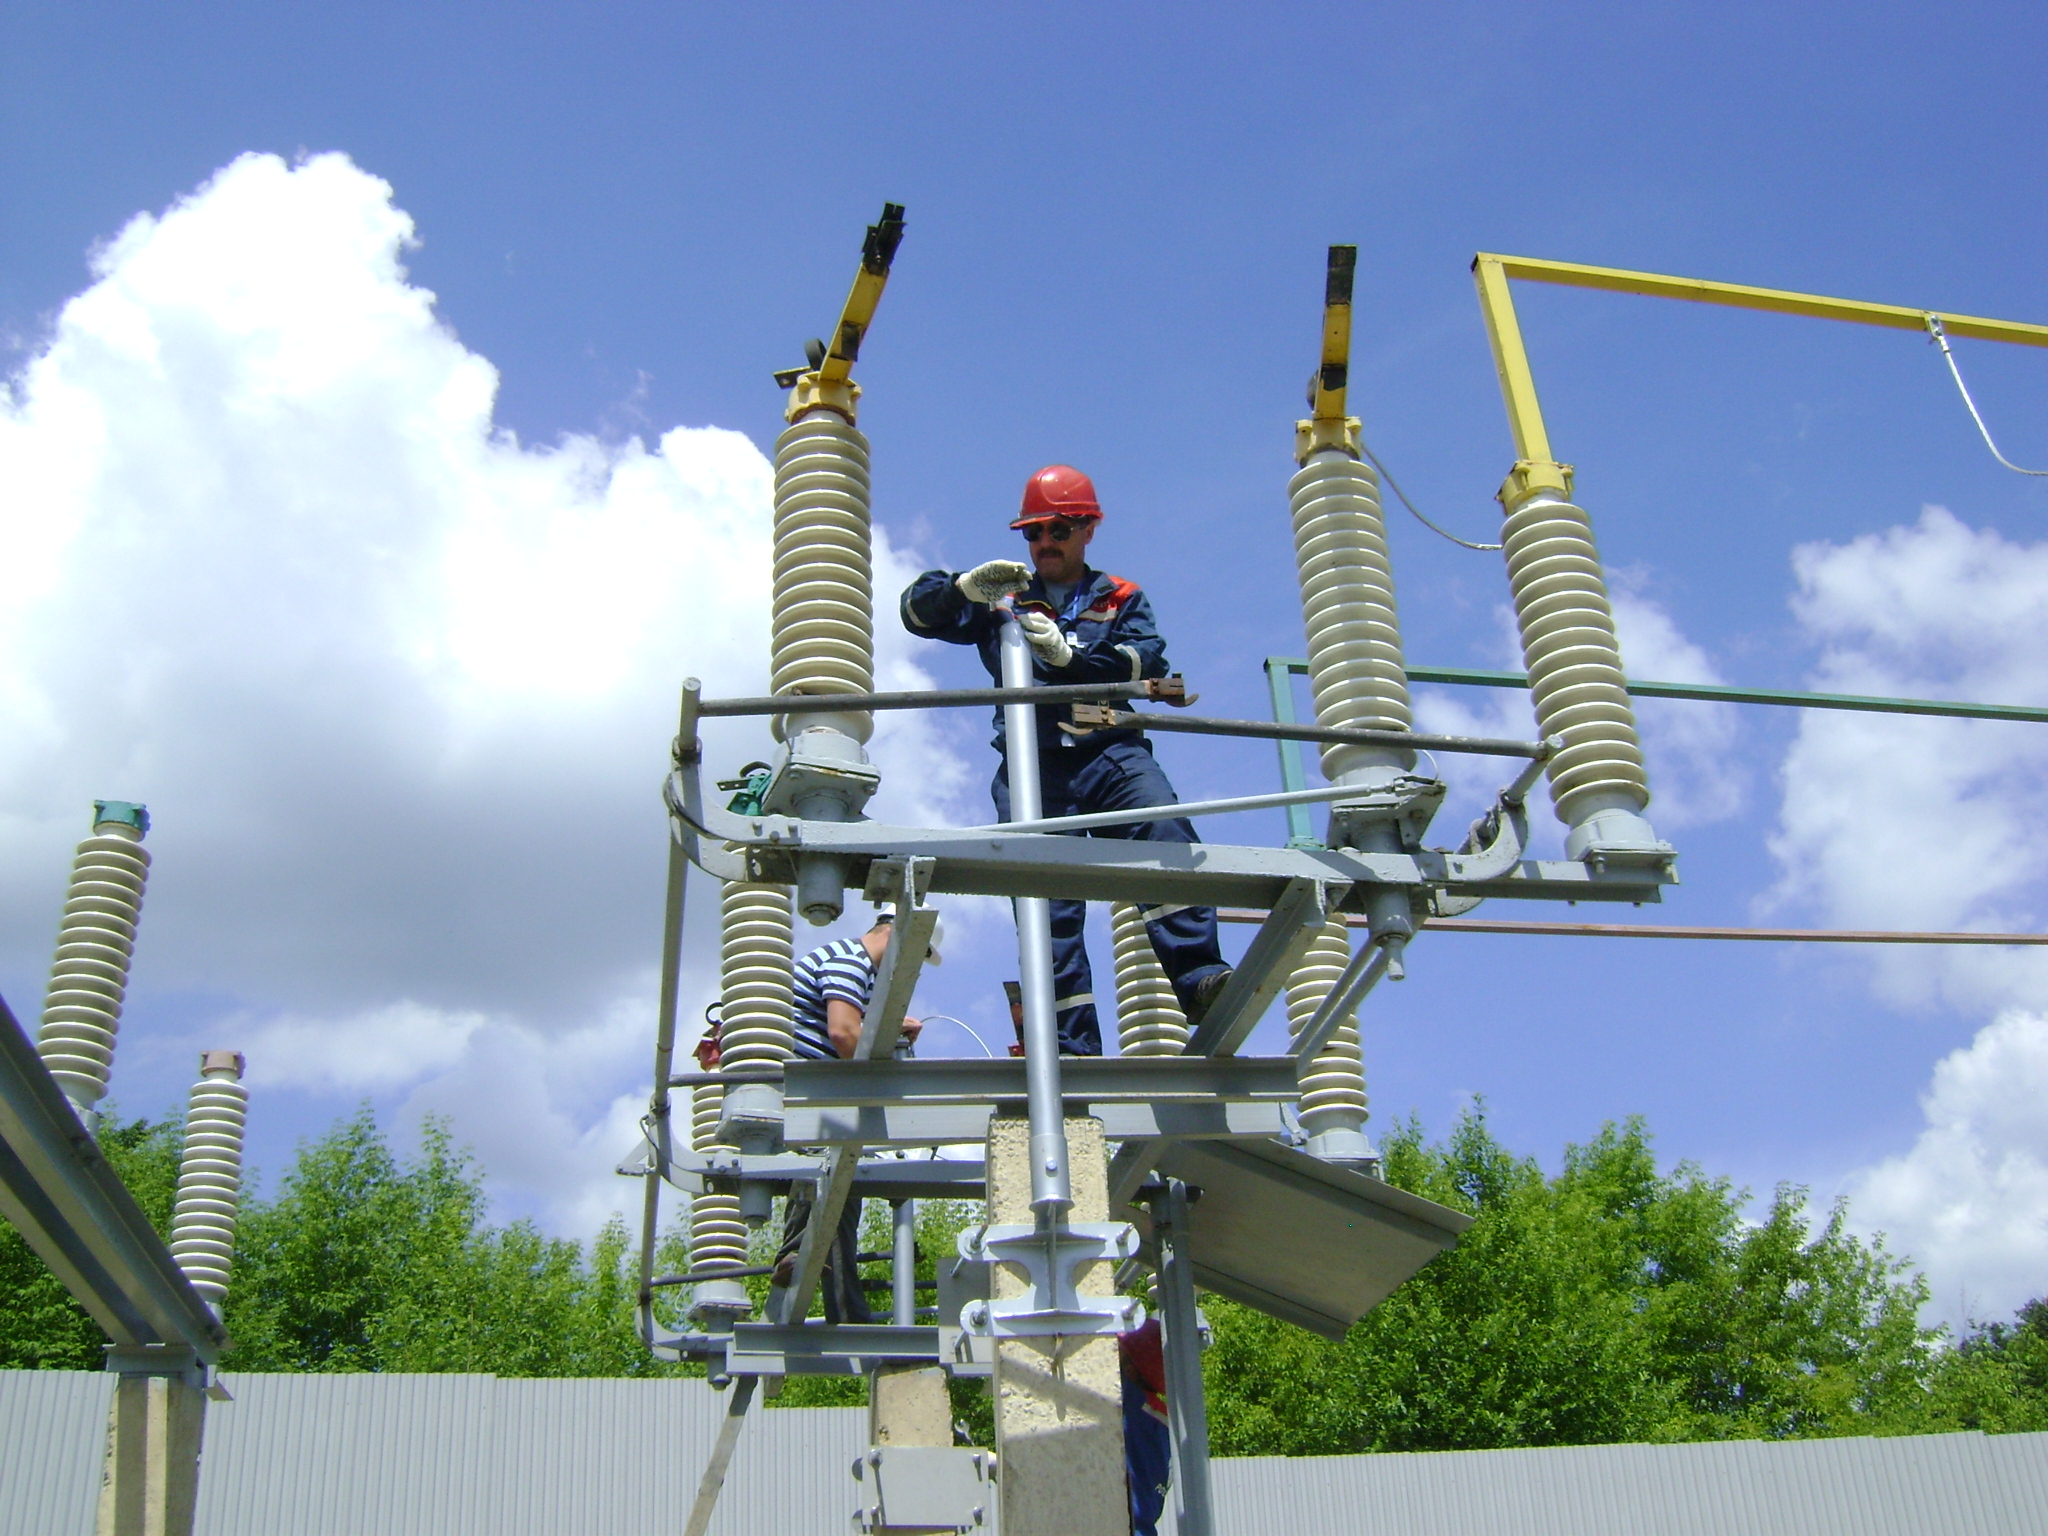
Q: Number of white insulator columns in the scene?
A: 9